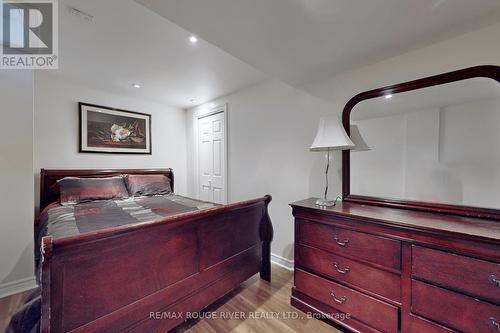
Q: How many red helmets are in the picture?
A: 0